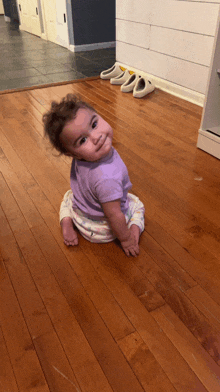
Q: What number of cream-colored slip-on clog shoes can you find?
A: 4